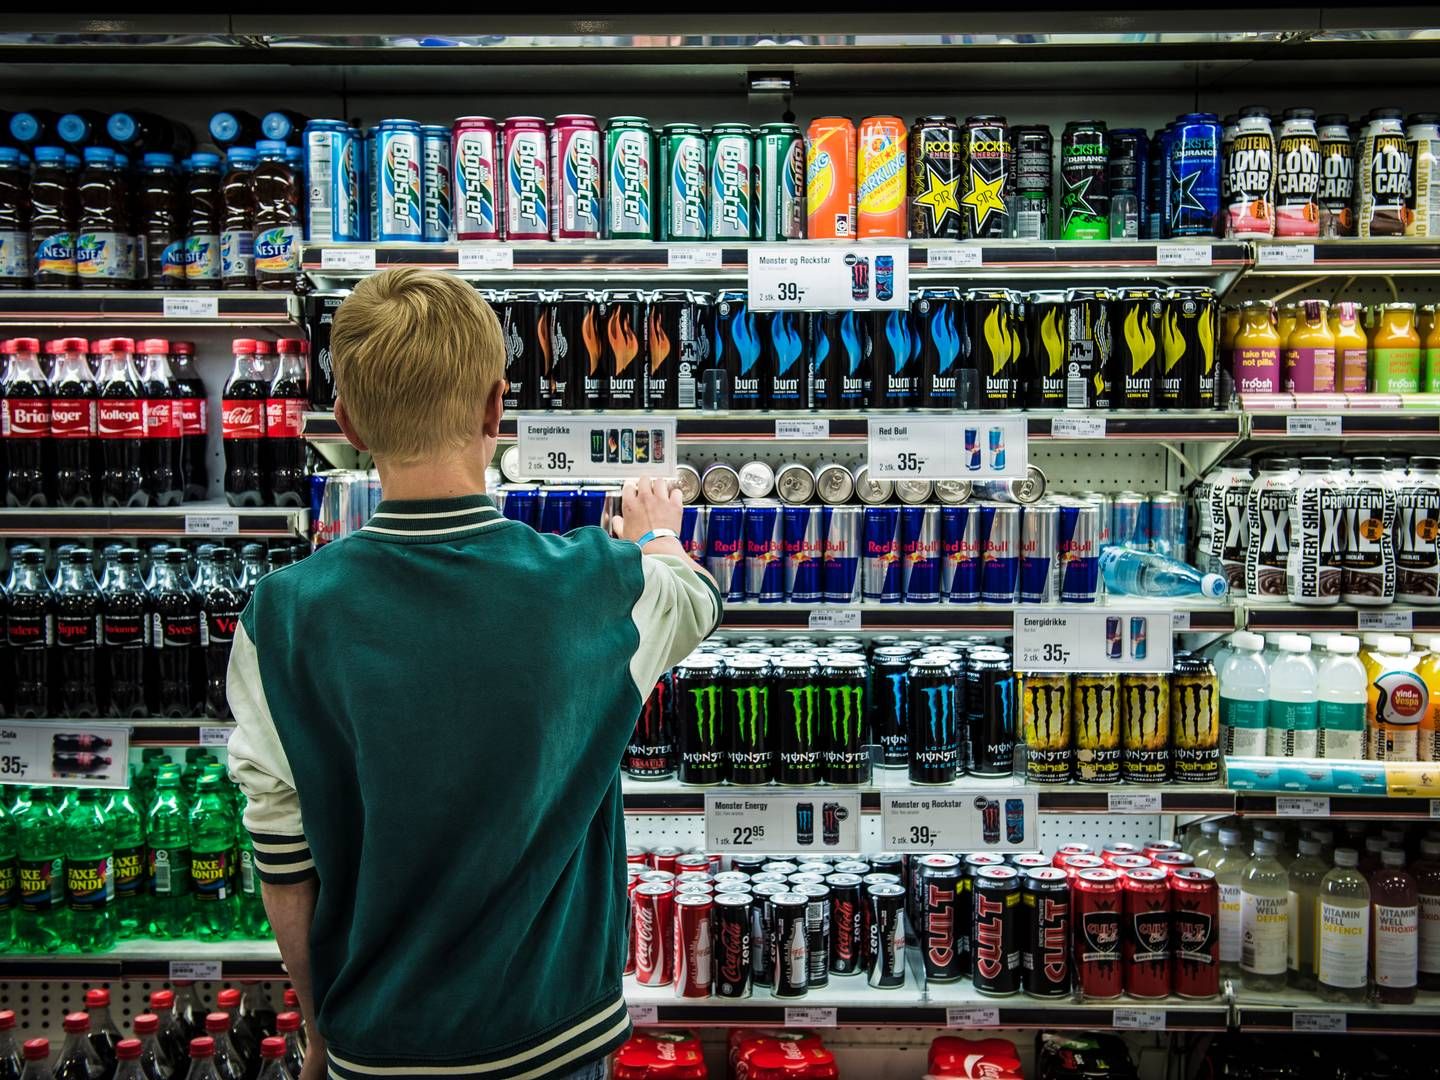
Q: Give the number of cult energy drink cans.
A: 14